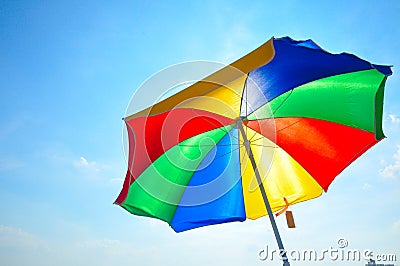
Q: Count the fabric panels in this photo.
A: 8